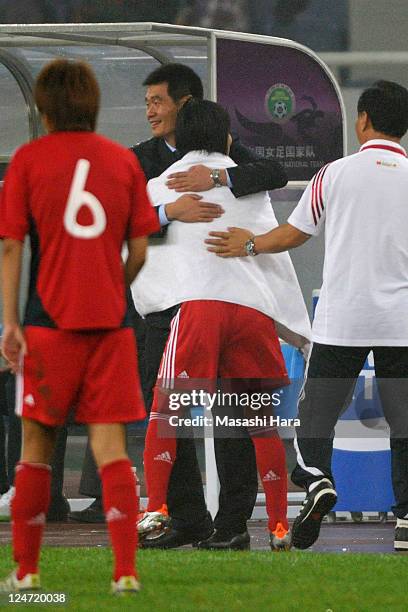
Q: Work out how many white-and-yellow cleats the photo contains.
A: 2